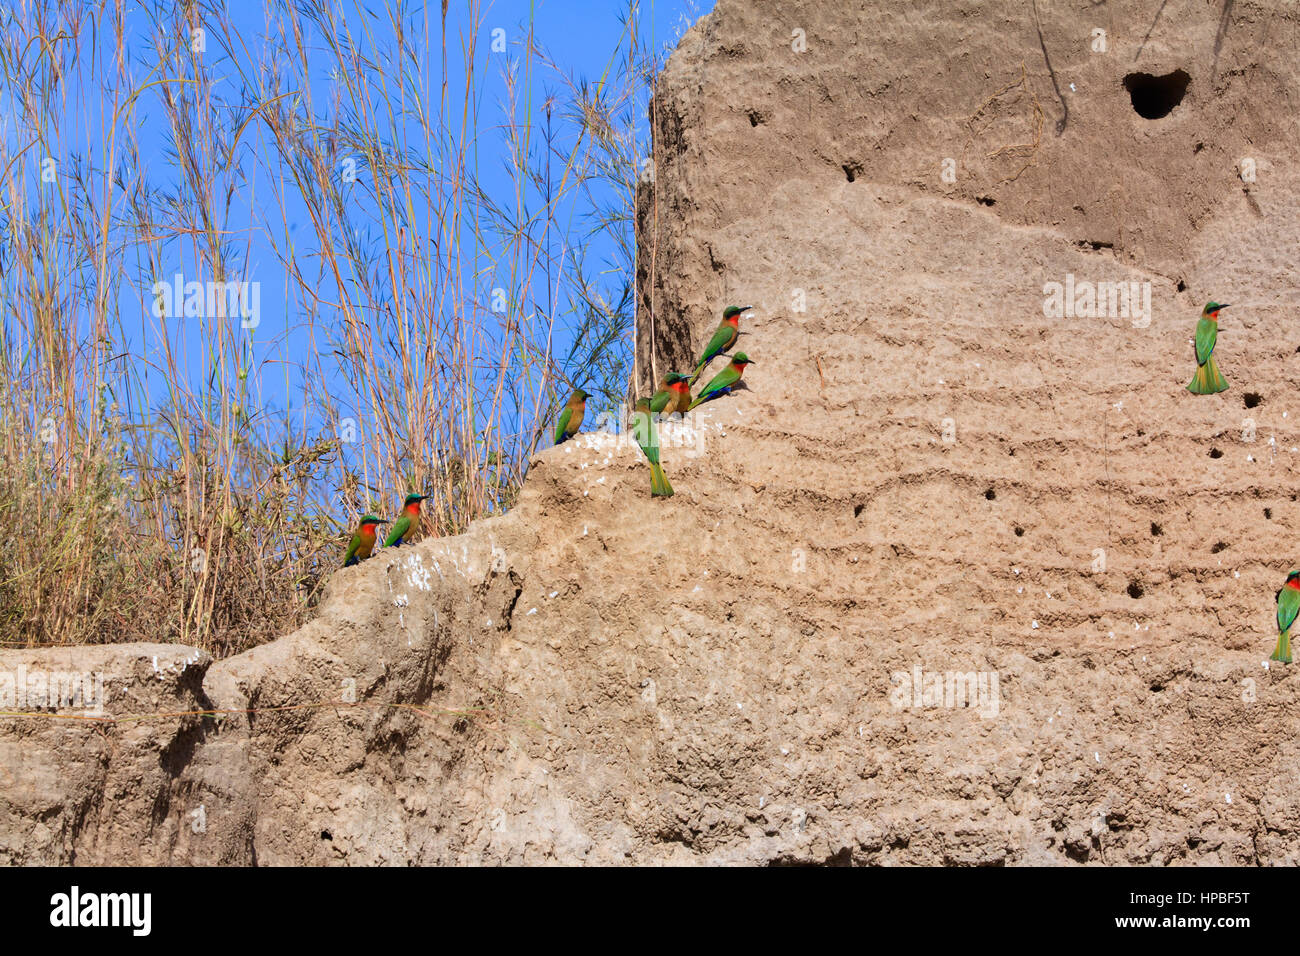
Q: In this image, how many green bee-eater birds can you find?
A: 10